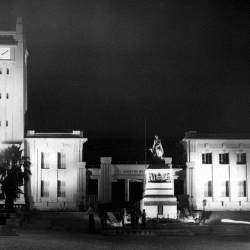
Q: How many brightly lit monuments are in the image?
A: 1